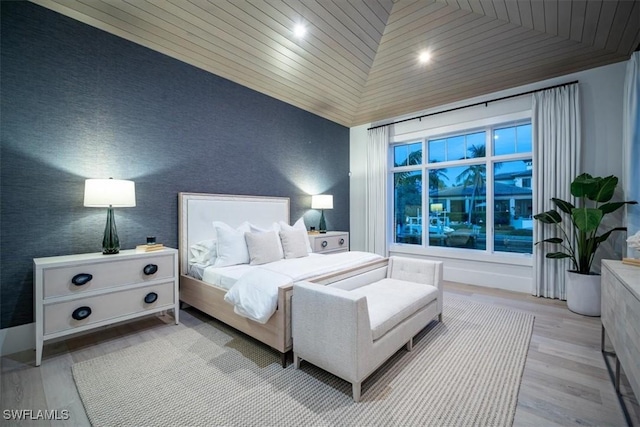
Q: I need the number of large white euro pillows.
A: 3